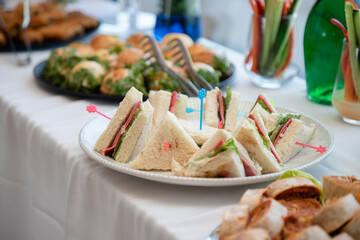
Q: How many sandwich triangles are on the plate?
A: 9